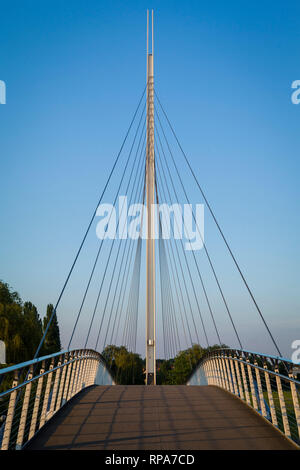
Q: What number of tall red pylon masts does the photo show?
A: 0